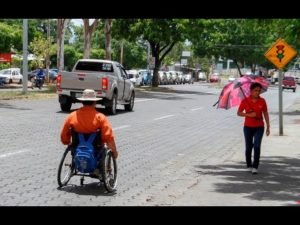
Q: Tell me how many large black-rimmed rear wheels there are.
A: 2